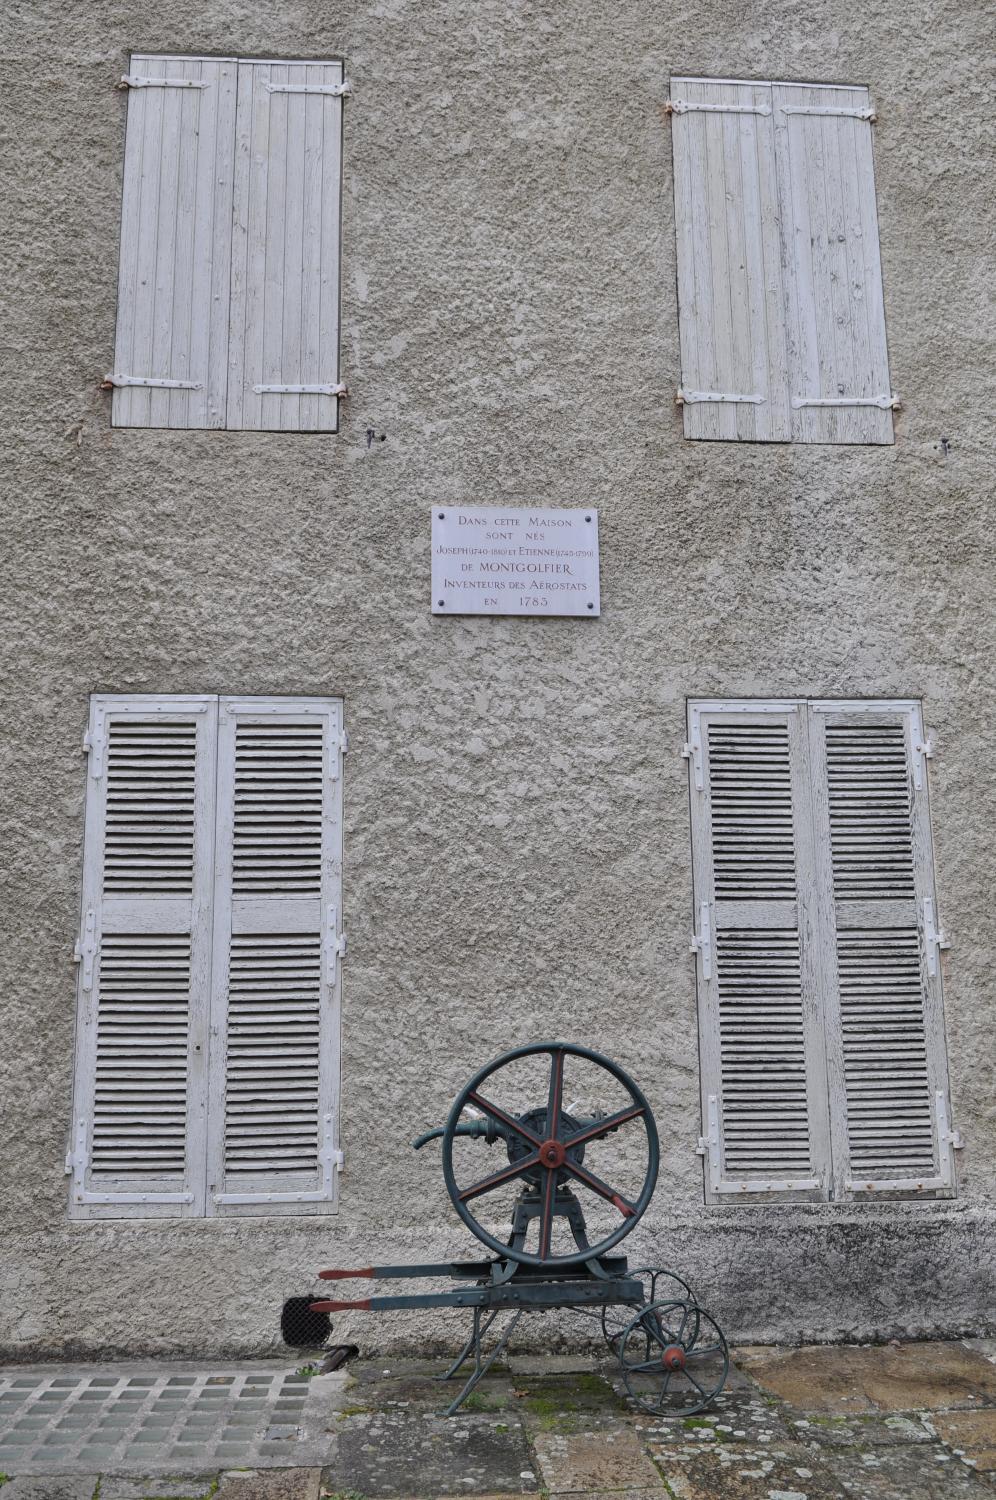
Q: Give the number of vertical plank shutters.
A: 4